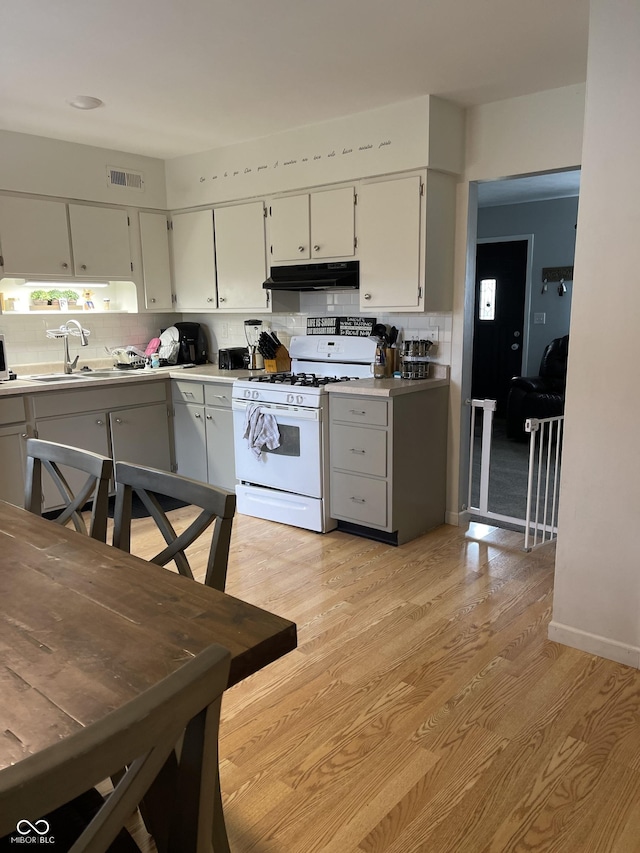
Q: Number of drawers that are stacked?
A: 3